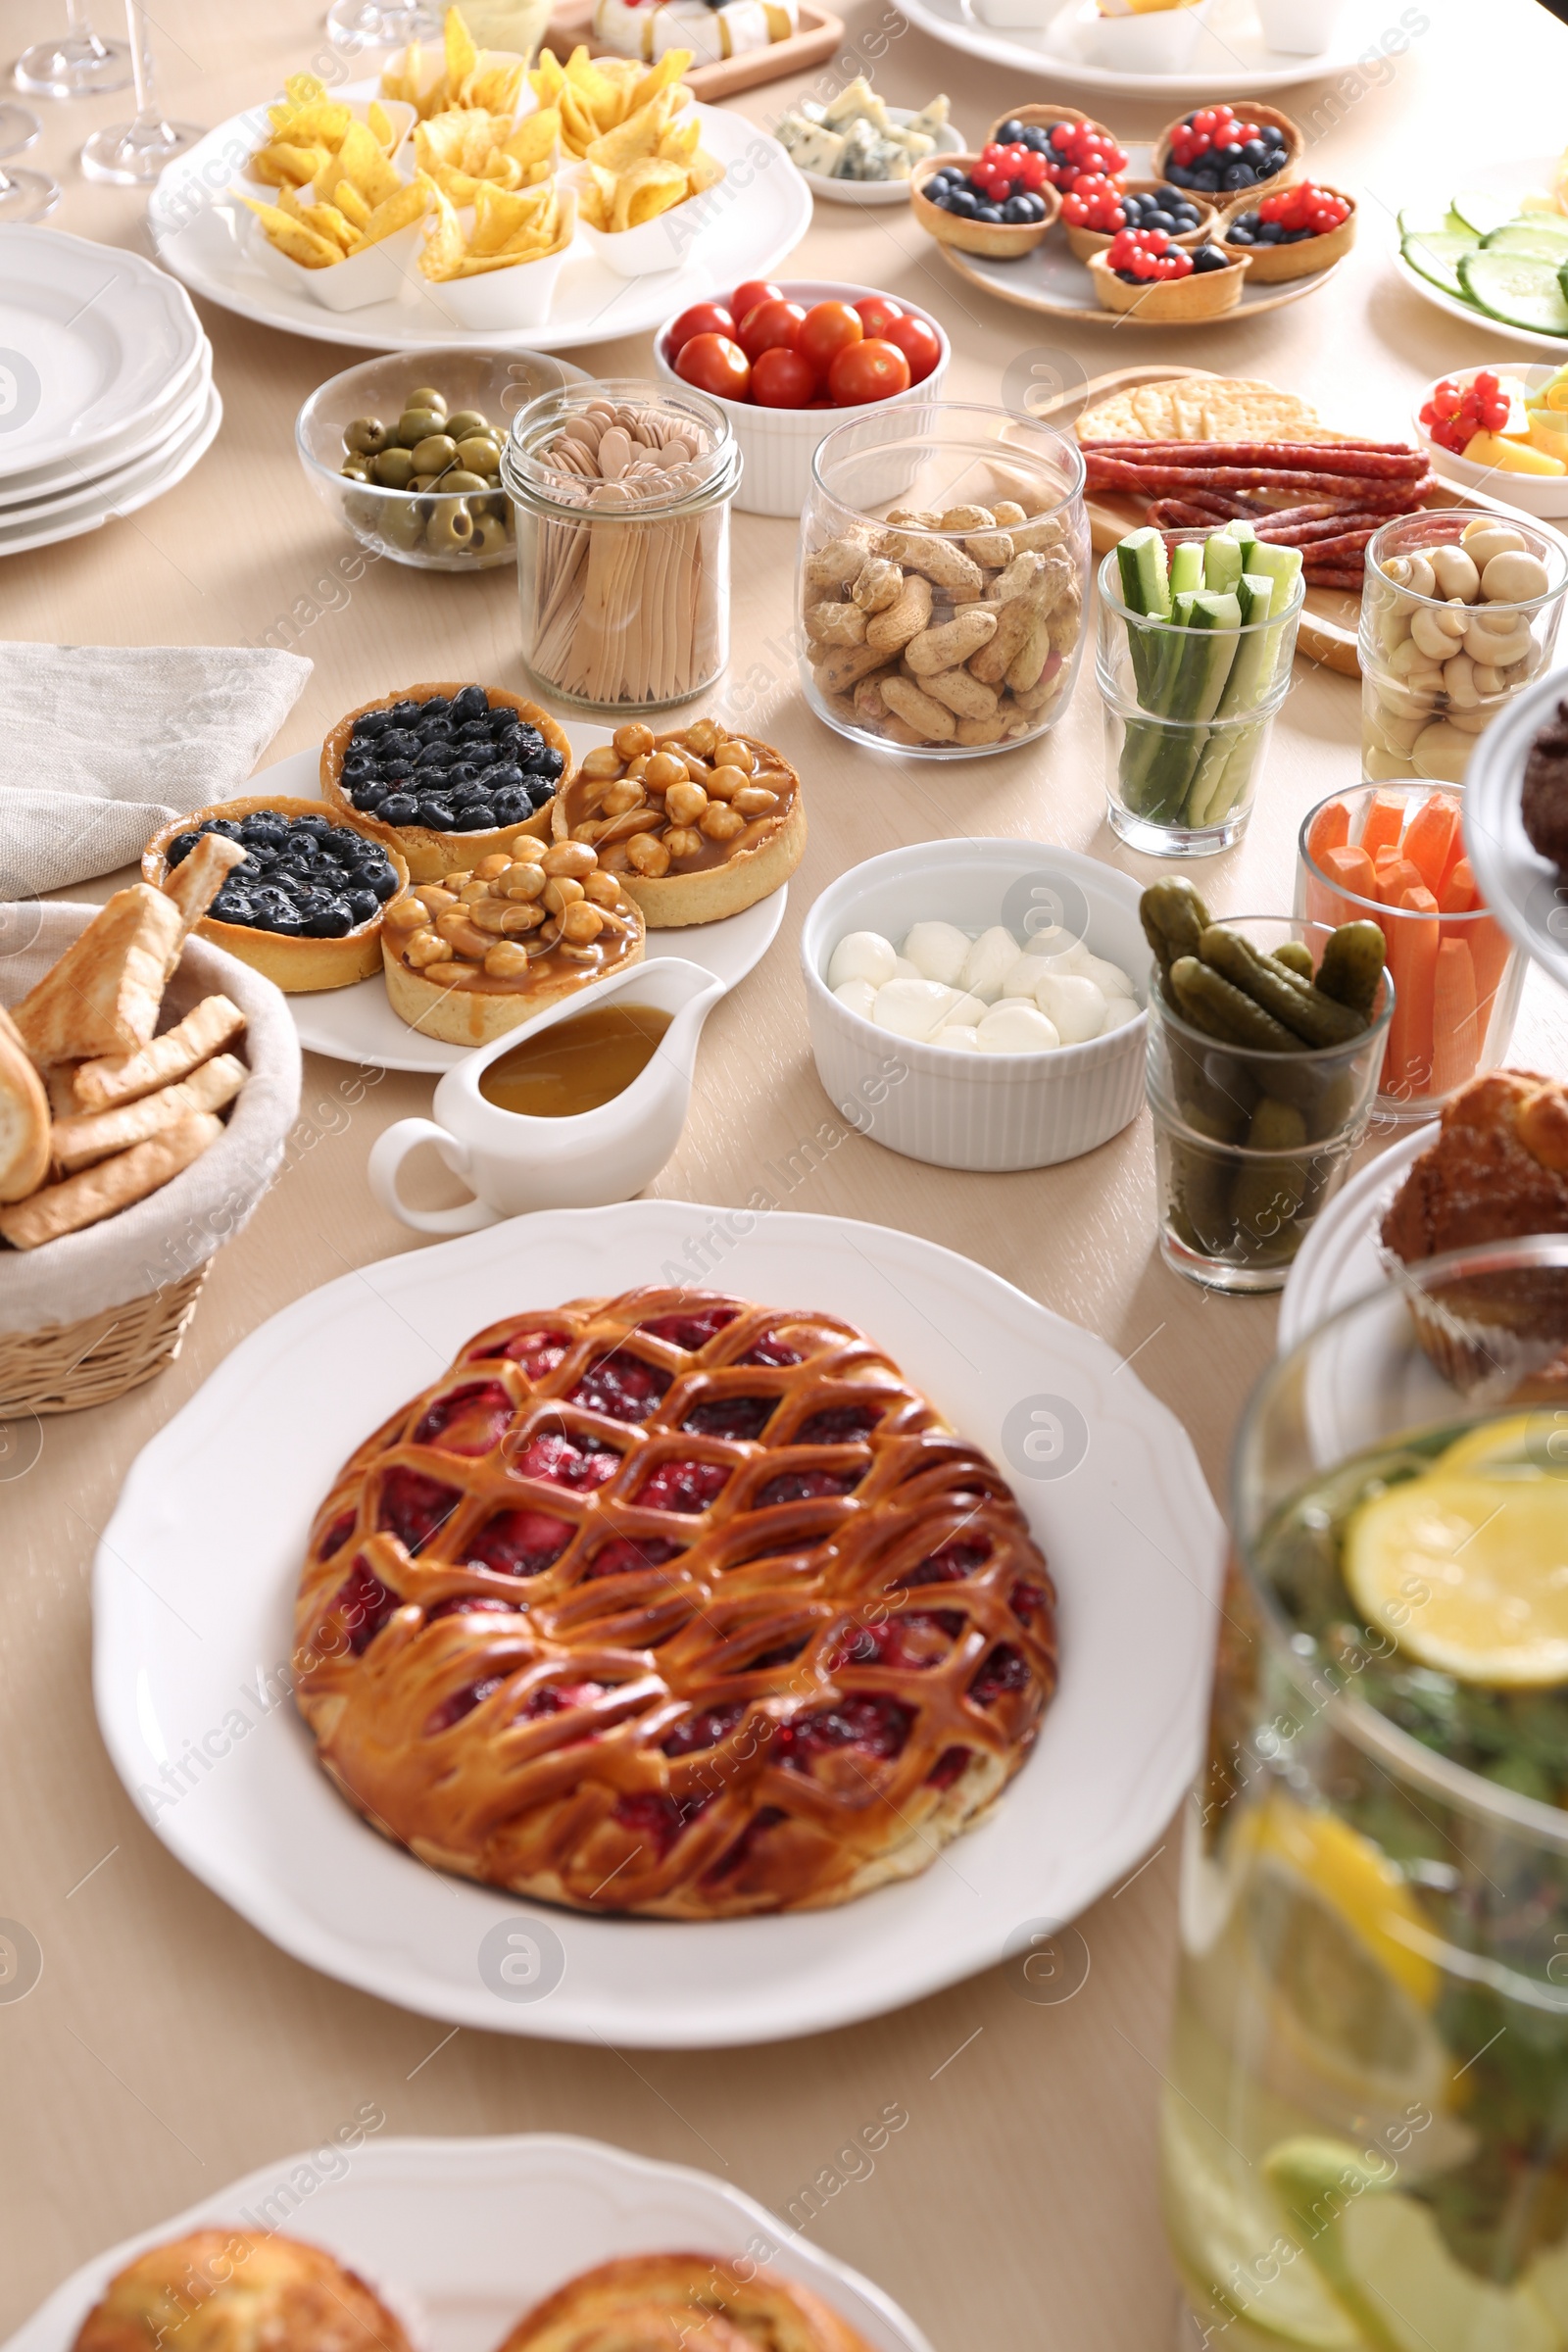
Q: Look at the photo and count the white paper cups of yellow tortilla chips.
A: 7